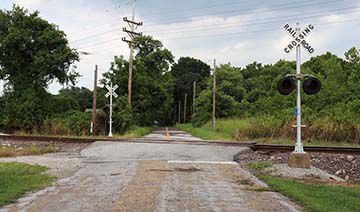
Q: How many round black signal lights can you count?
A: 2